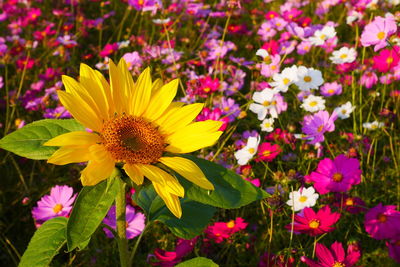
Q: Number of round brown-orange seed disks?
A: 1